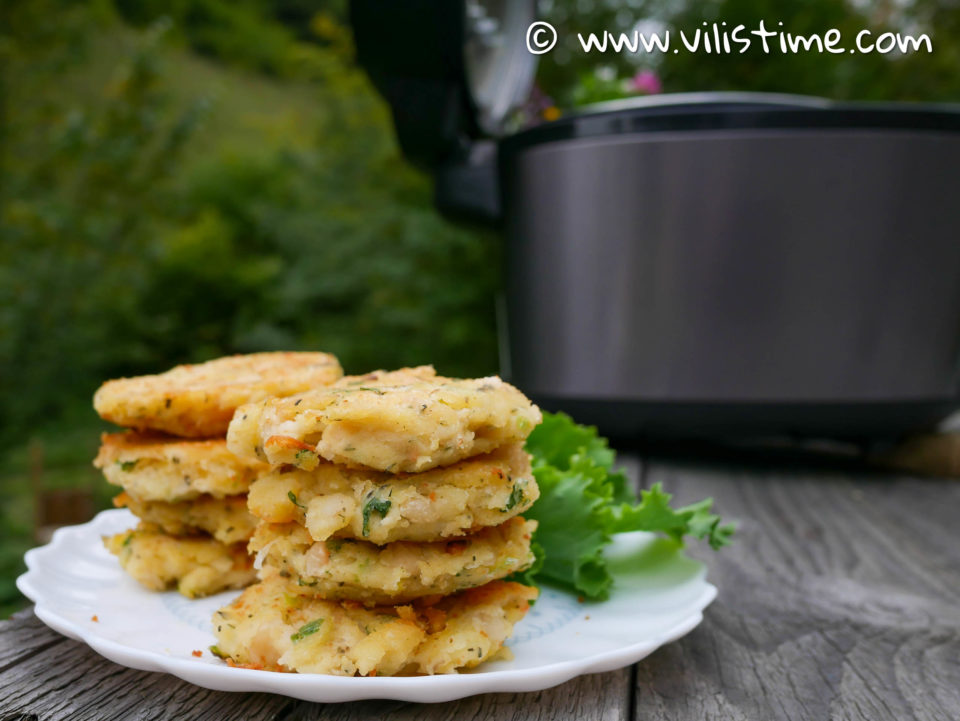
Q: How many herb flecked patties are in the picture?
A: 8